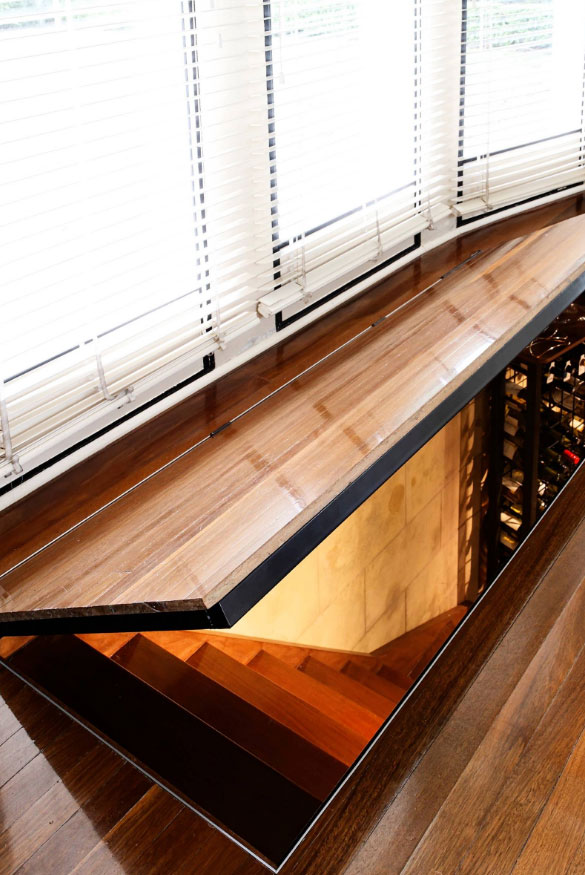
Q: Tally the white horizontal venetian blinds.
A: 3